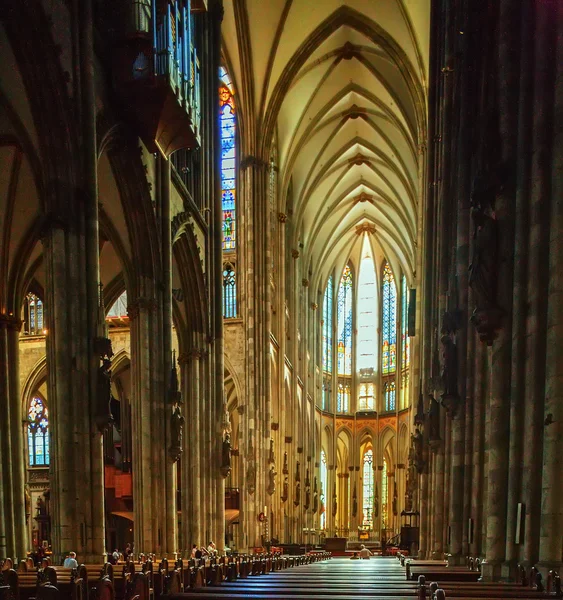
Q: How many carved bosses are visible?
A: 5